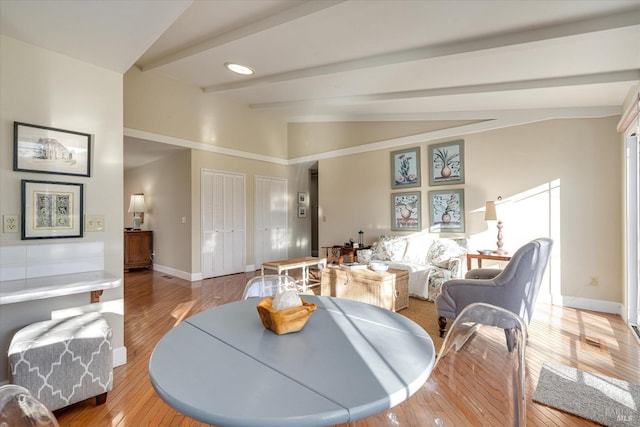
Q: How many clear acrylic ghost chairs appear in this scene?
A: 3